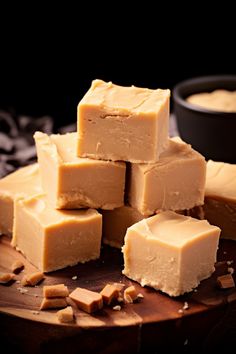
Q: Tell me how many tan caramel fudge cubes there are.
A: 8